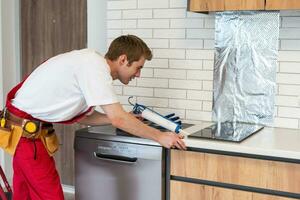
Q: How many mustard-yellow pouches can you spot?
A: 2